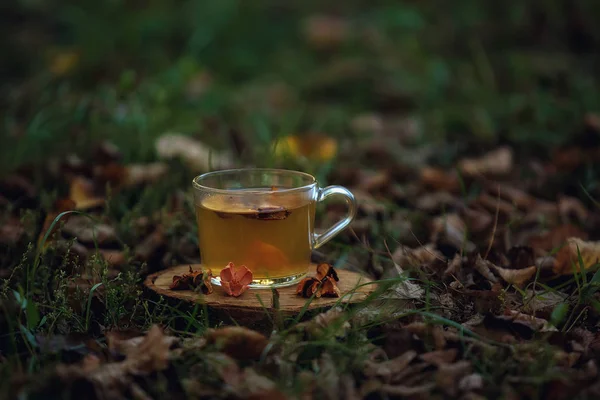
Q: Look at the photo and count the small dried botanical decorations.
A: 3